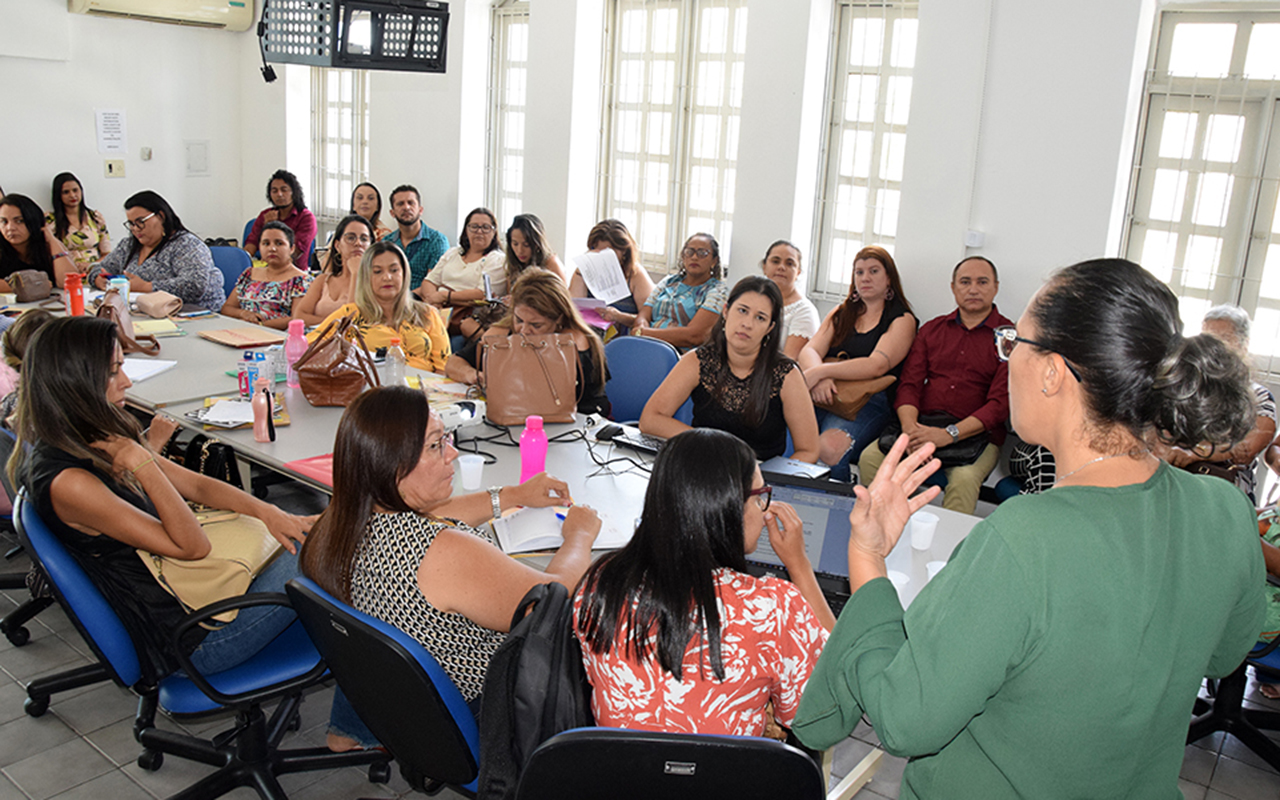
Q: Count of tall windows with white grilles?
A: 5